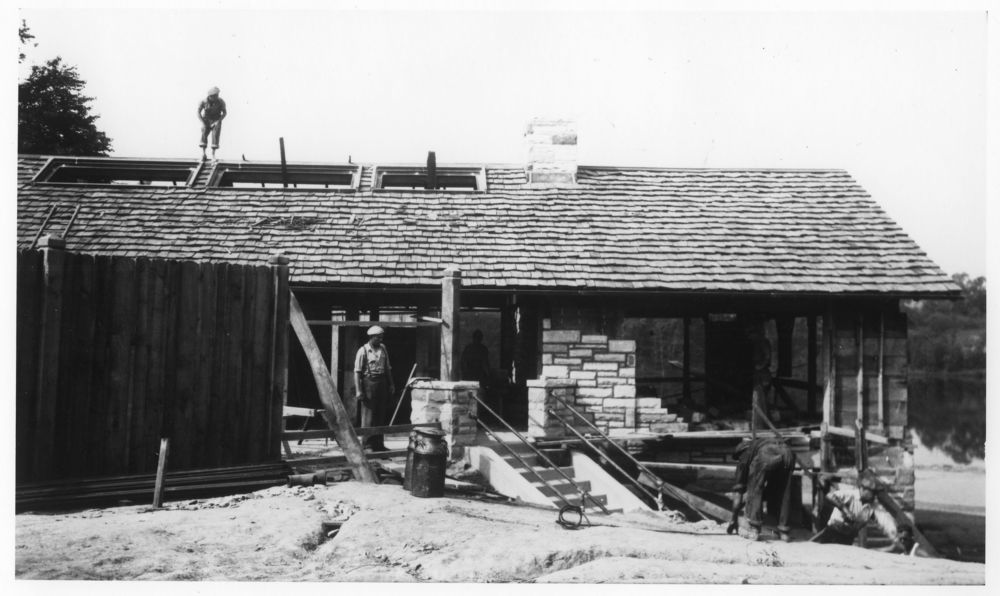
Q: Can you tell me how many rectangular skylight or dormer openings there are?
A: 3